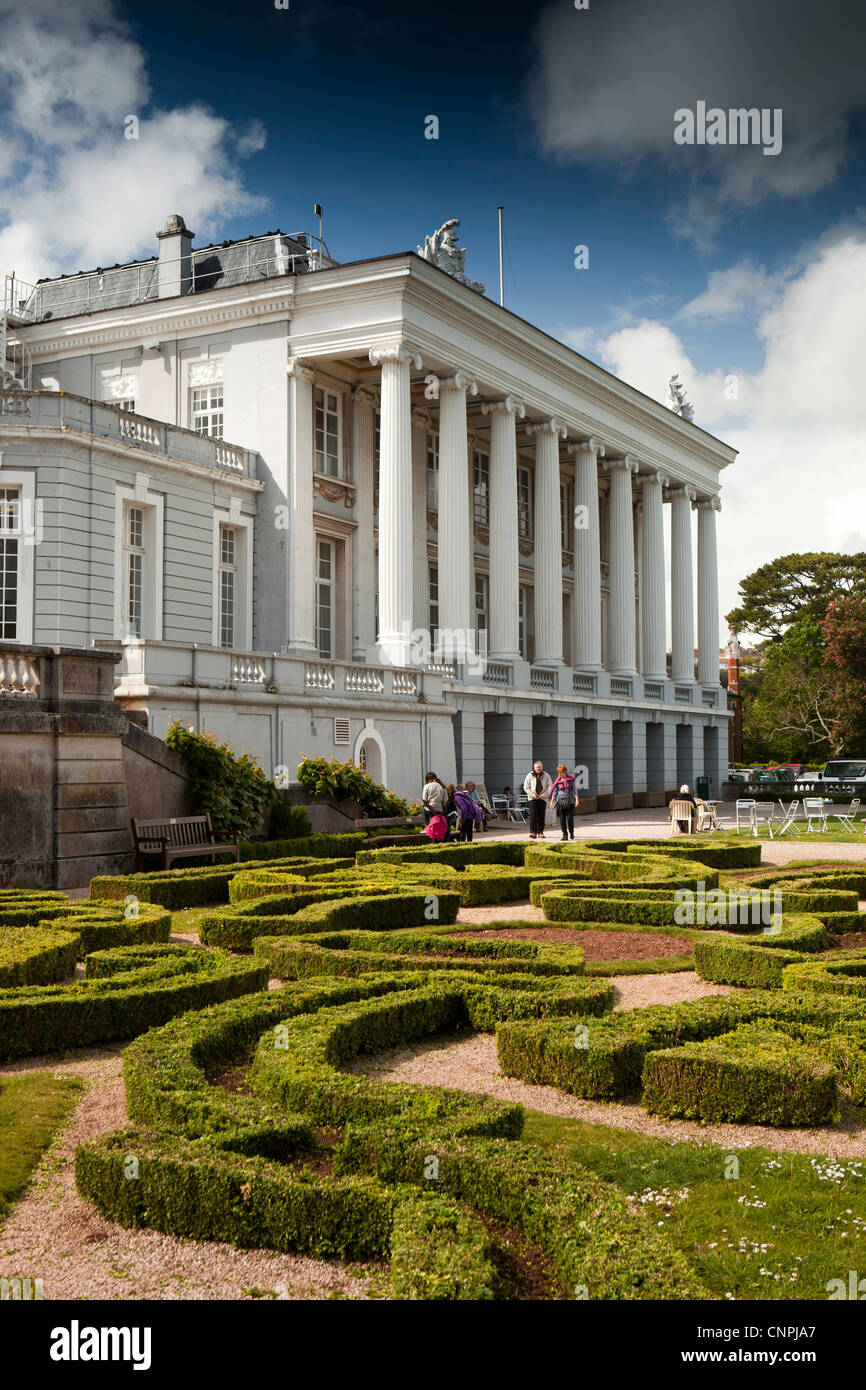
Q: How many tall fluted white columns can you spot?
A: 9